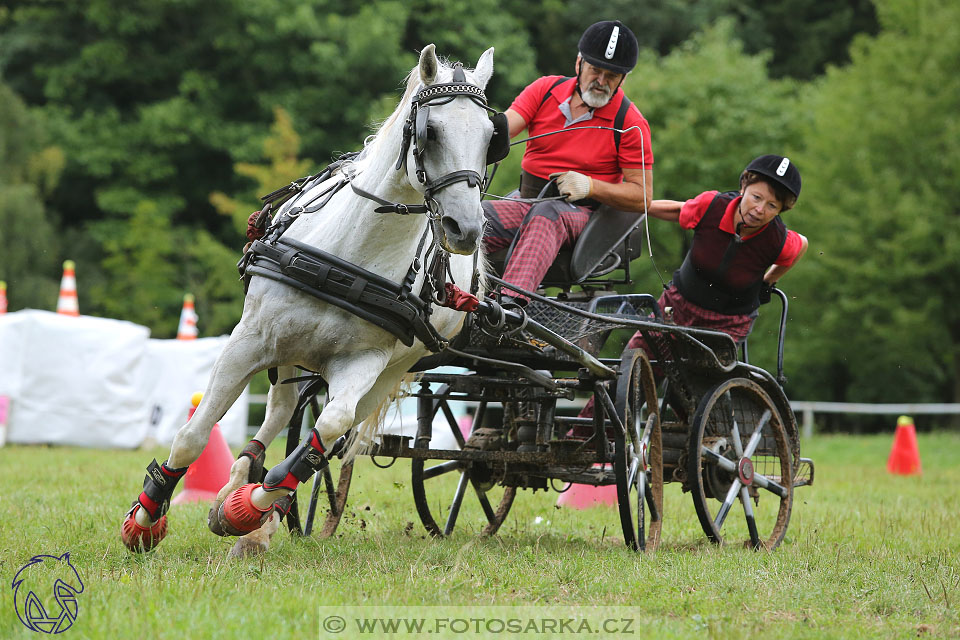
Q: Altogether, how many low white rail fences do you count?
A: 1